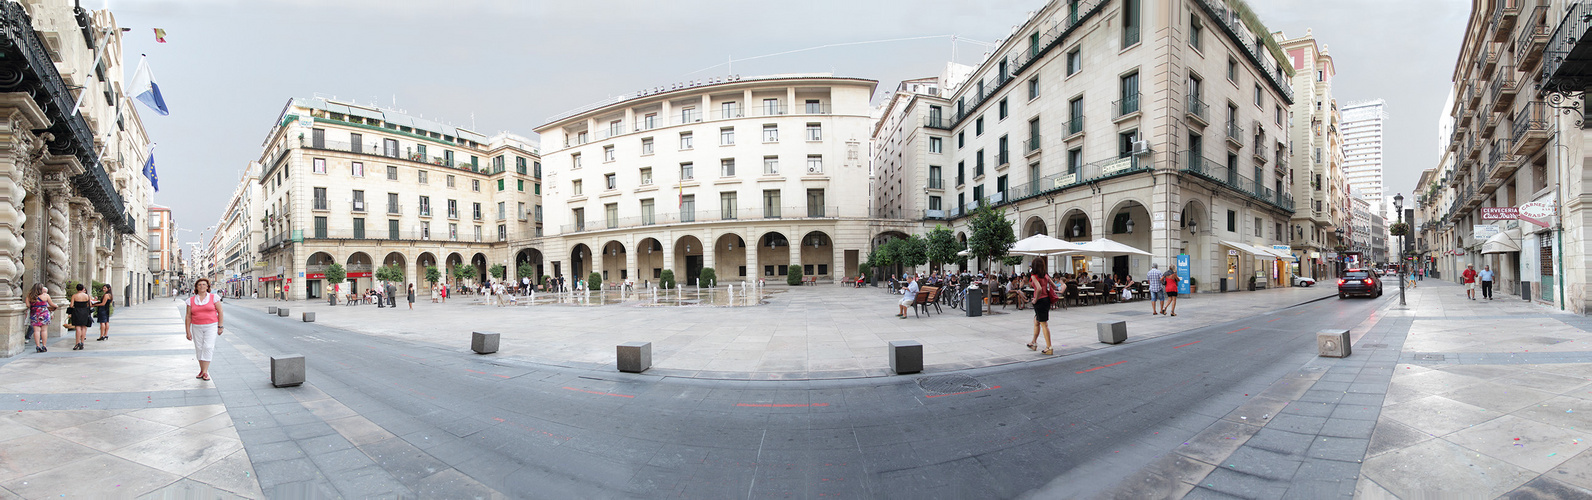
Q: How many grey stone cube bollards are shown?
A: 9